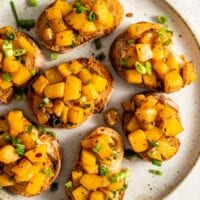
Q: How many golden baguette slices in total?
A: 7